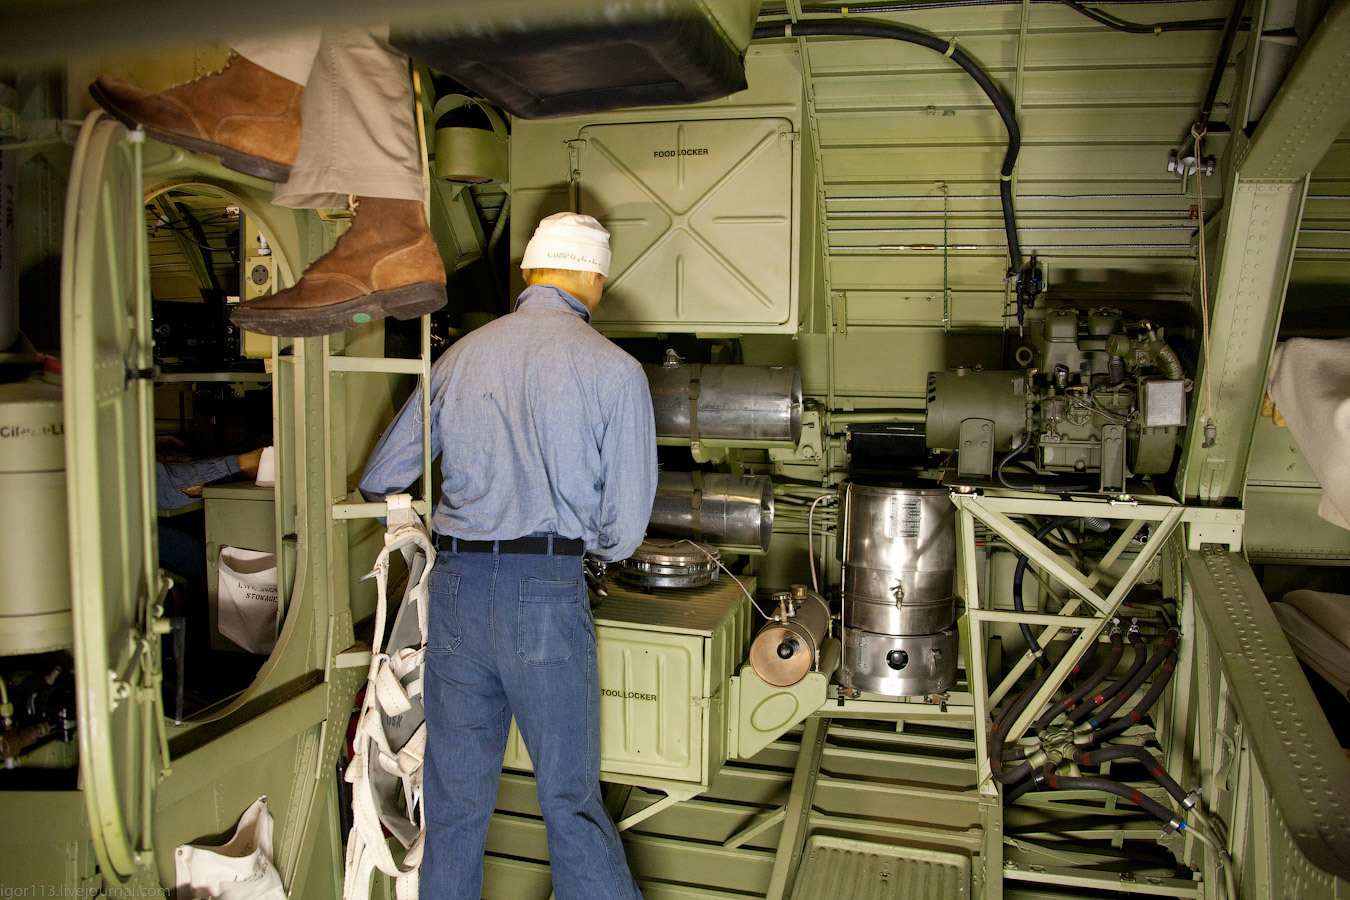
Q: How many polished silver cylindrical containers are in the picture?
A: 3